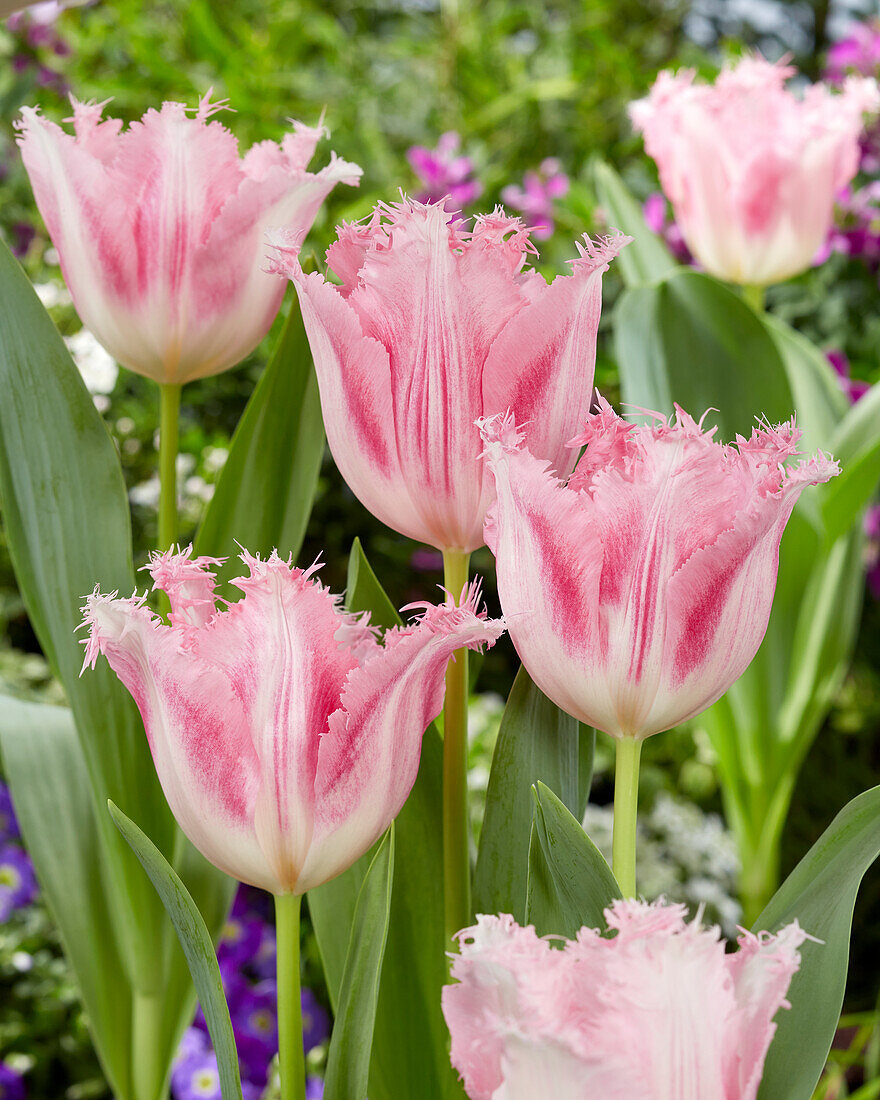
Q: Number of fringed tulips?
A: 6